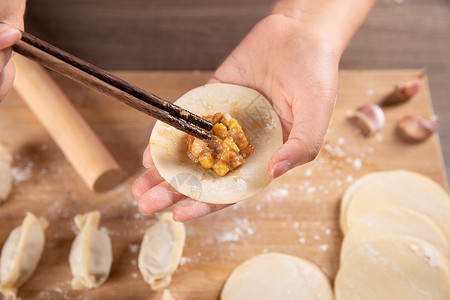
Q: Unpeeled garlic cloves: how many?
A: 3